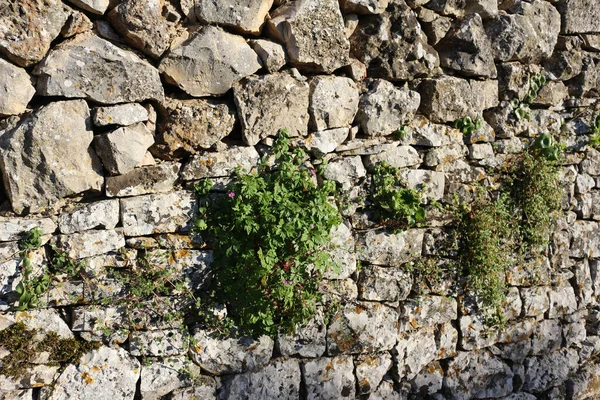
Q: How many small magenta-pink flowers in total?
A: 5